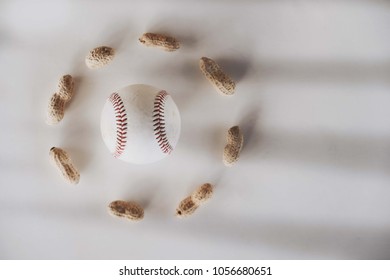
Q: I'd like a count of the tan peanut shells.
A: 8